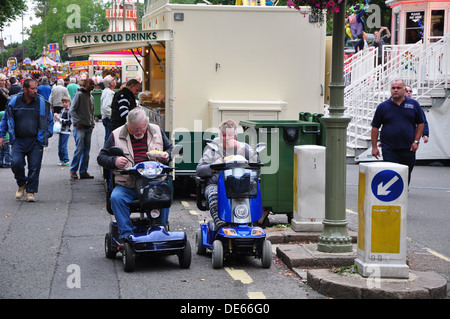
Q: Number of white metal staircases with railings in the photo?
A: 1